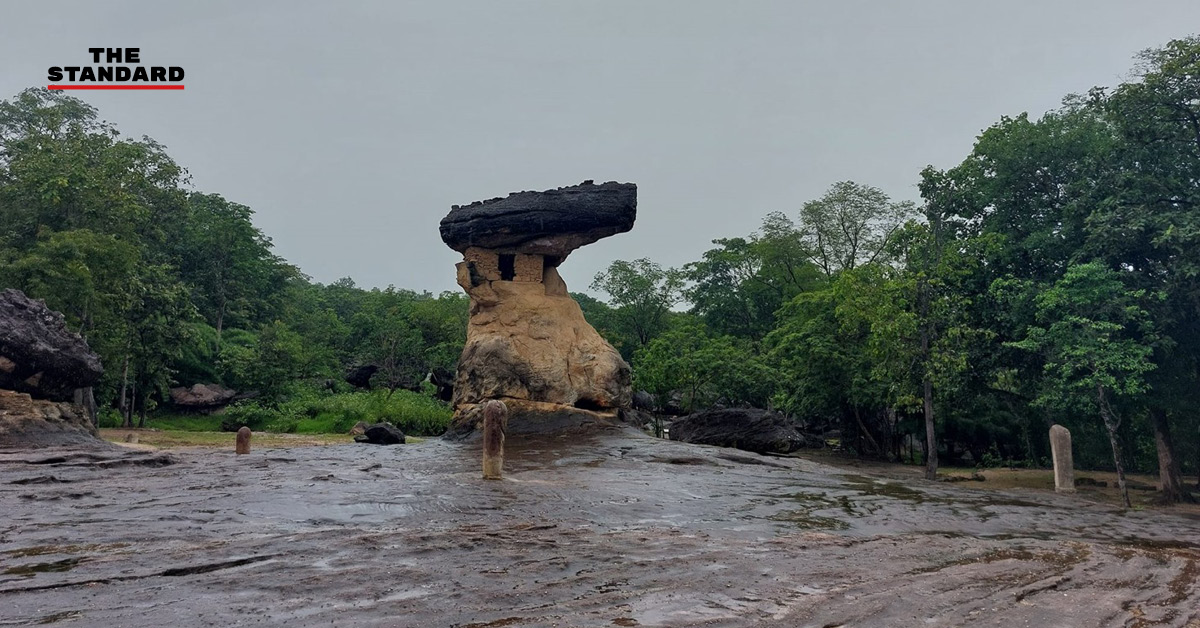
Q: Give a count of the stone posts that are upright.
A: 3